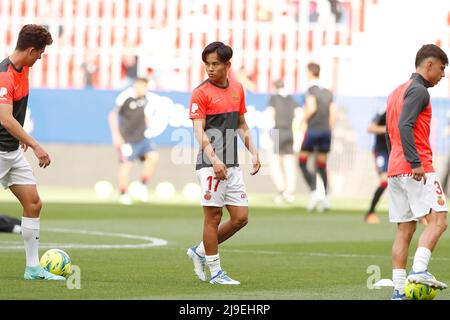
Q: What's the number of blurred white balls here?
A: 4